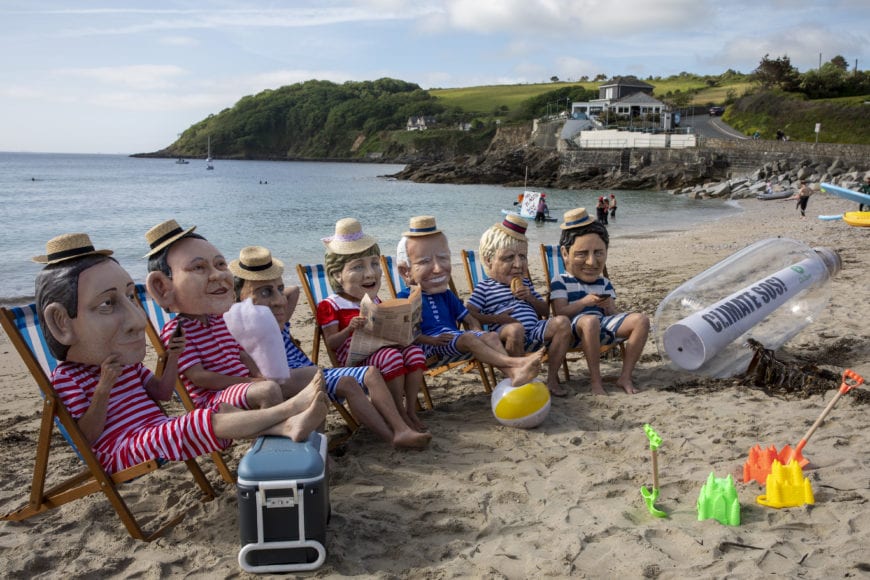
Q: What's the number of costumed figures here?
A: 7